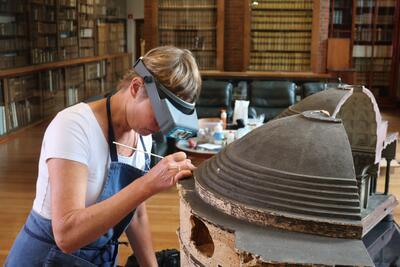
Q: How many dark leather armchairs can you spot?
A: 3